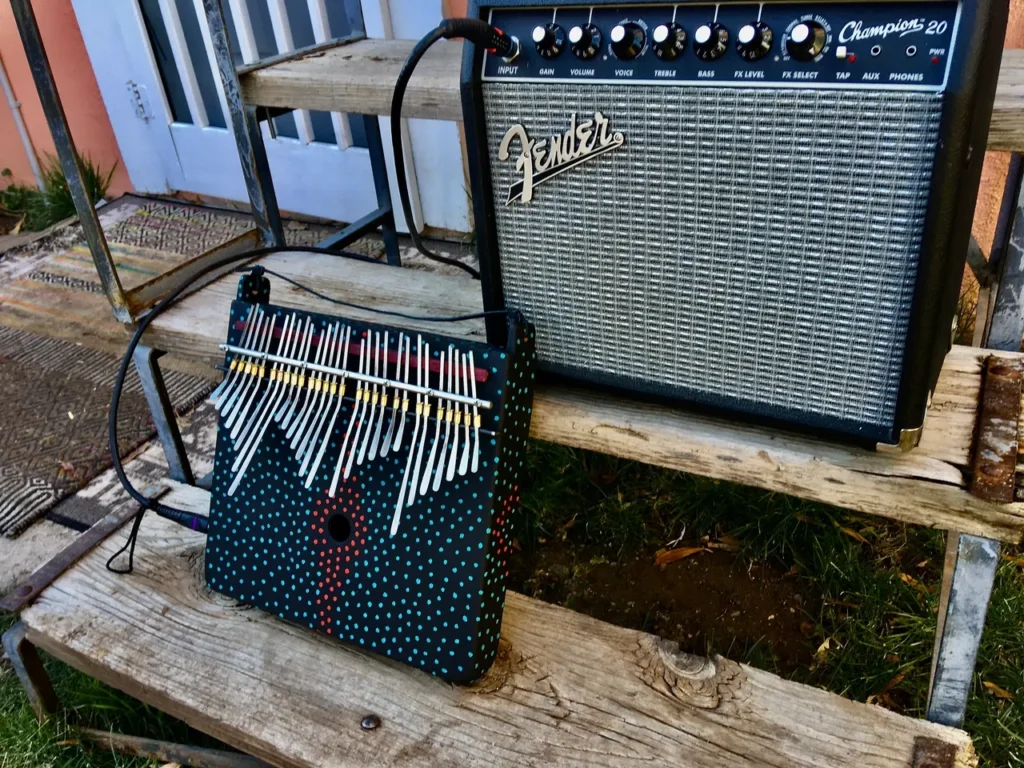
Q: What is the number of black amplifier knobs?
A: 7